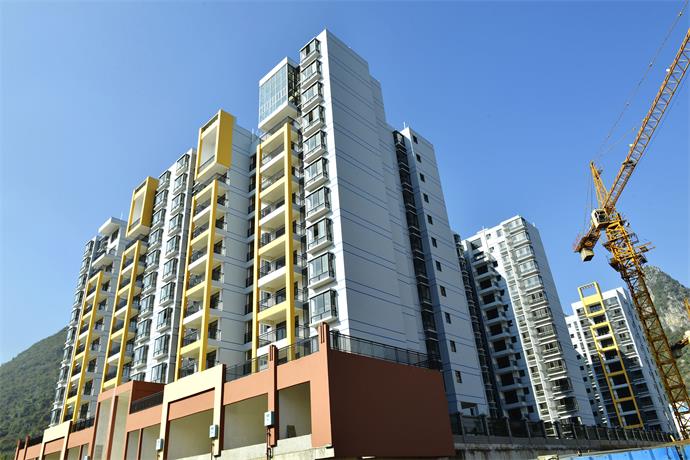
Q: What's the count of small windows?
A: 11